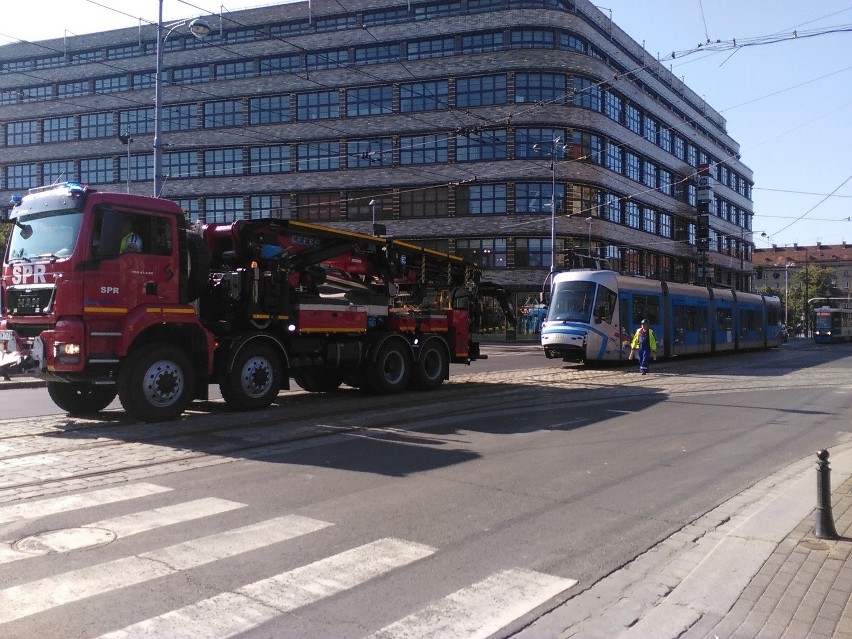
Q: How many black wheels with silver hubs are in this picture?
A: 4